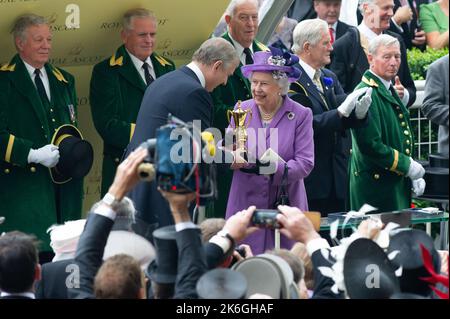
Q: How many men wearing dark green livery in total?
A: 4